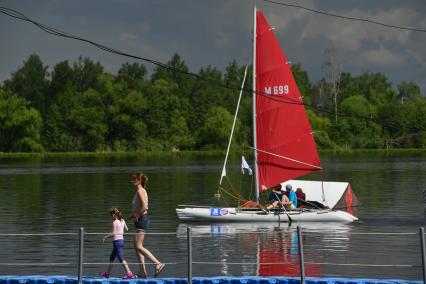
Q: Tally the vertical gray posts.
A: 4